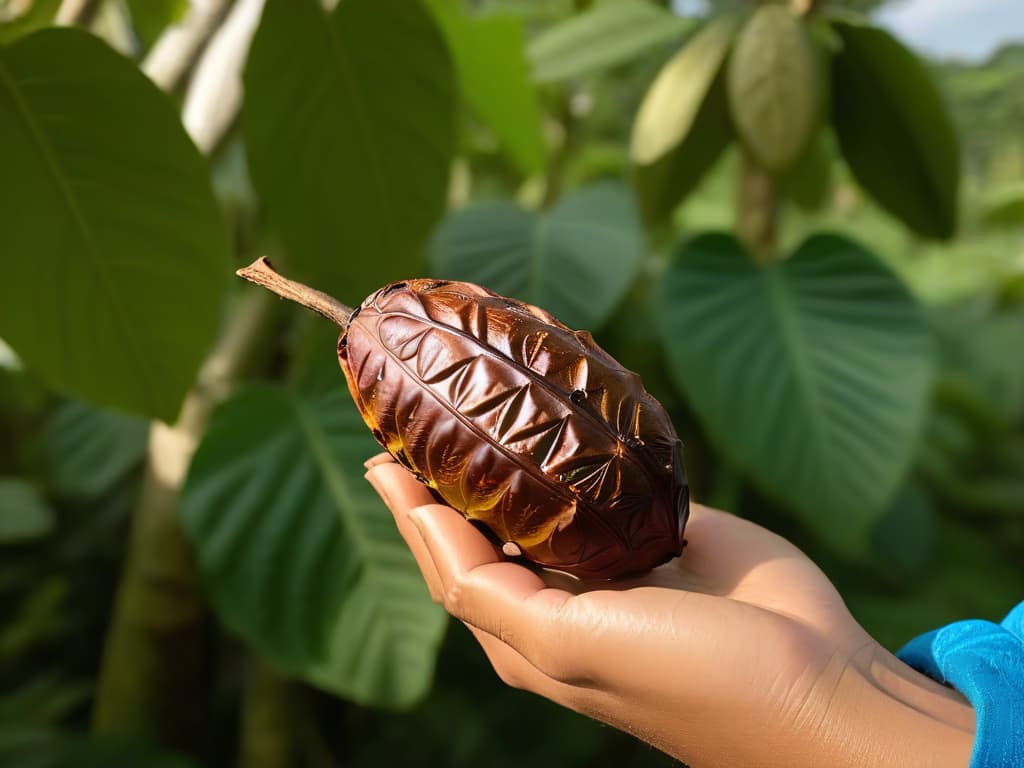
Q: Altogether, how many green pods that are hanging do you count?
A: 1